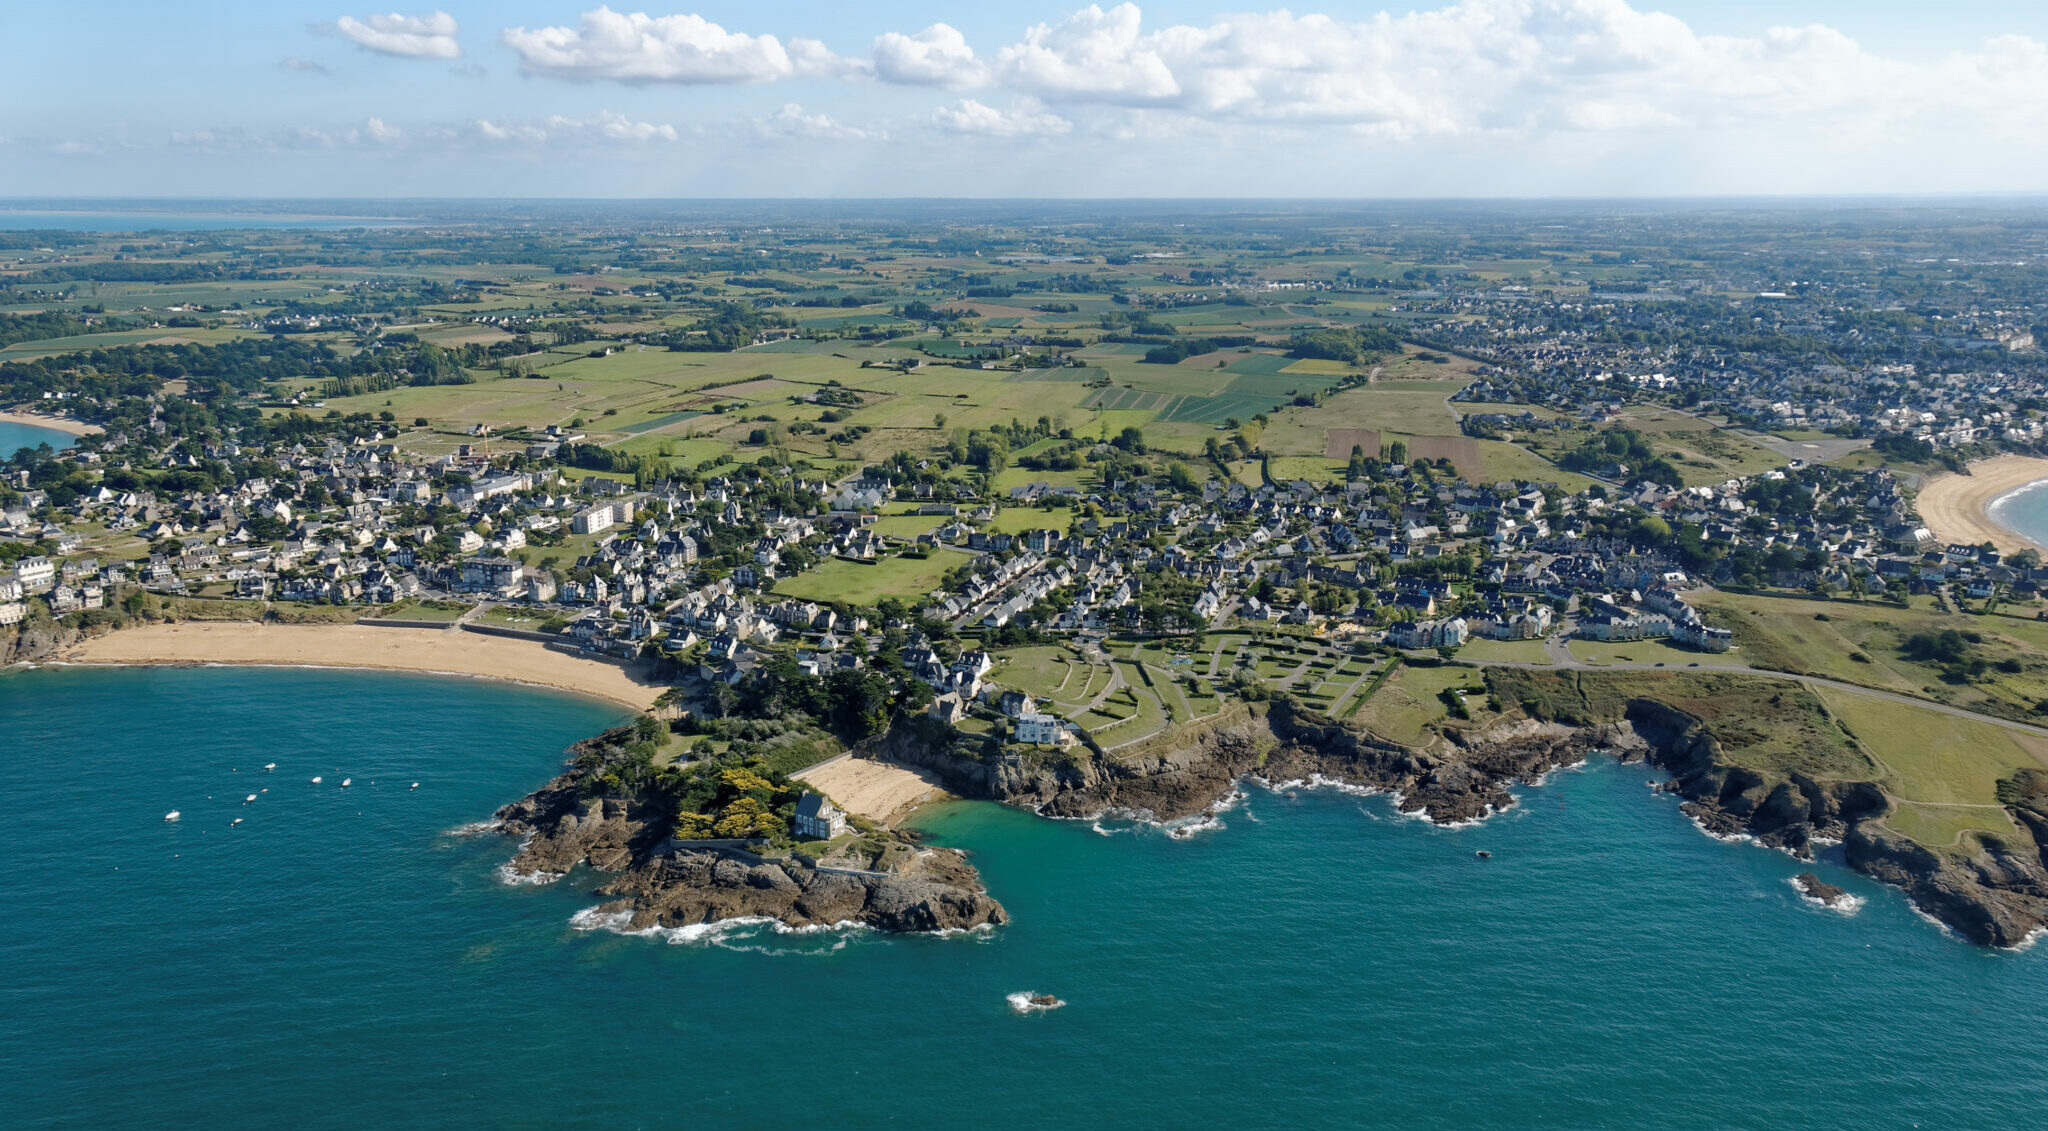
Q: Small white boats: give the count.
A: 7